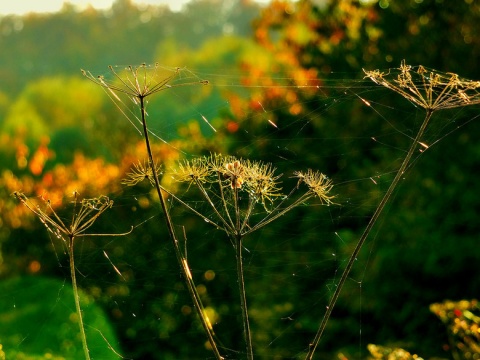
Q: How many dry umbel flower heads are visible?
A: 4